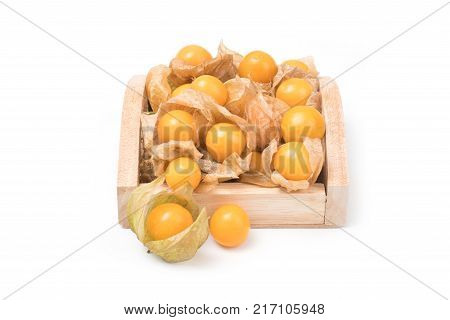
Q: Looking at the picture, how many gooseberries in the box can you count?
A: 12